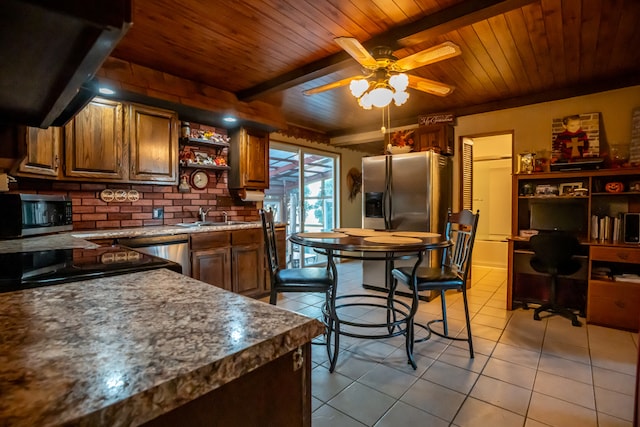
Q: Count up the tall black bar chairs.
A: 2